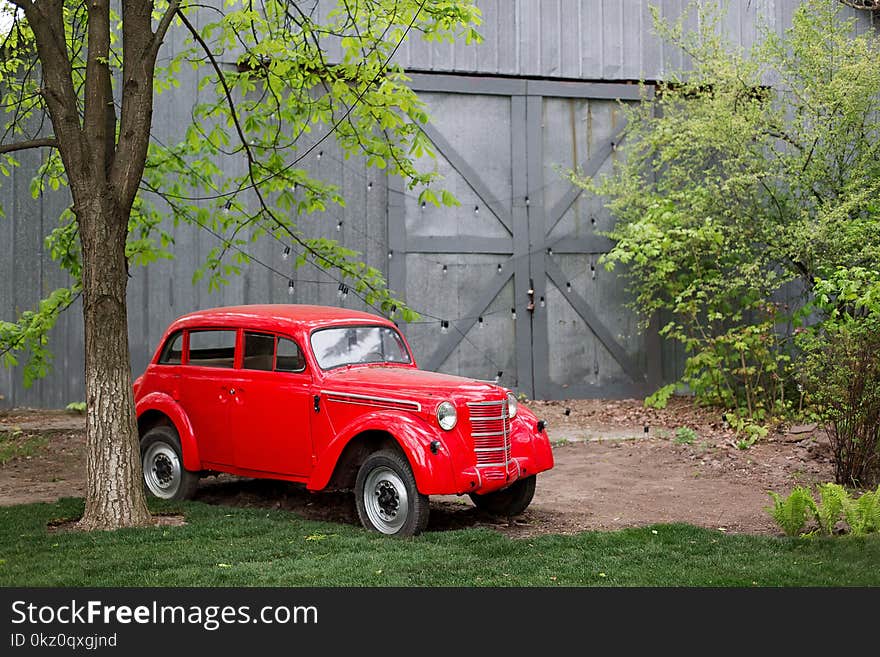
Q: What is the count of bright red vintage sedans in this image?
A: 1